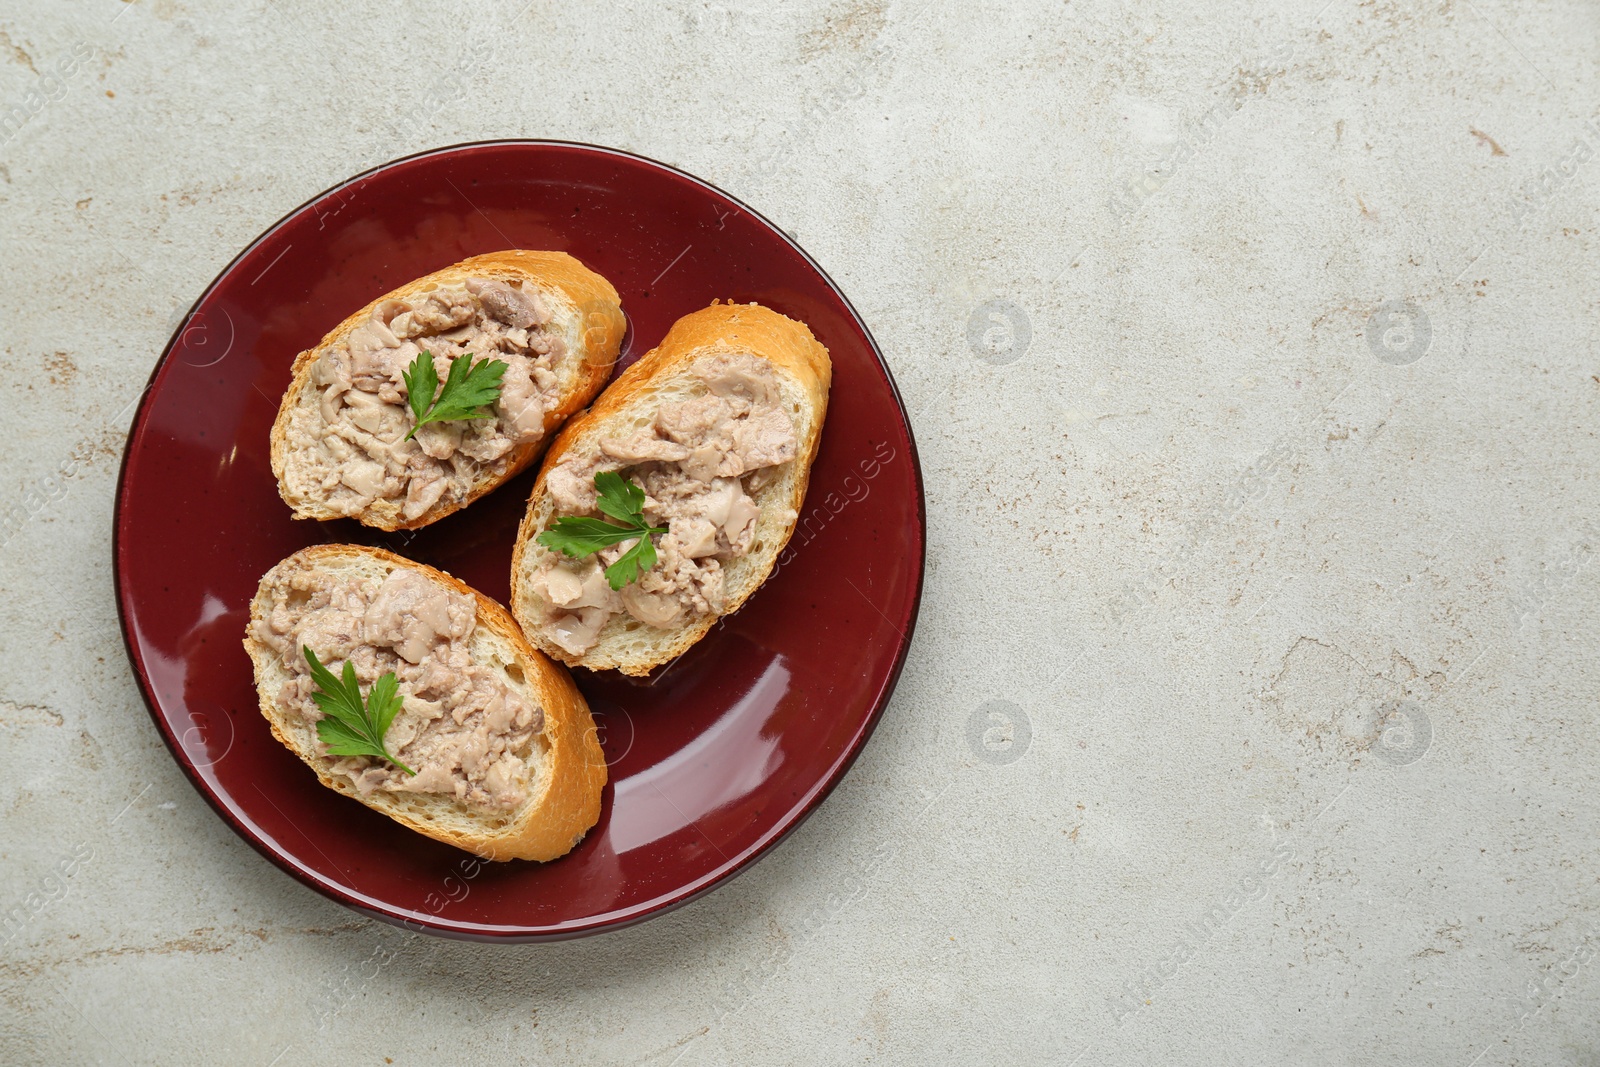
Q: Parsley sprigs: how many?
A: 3